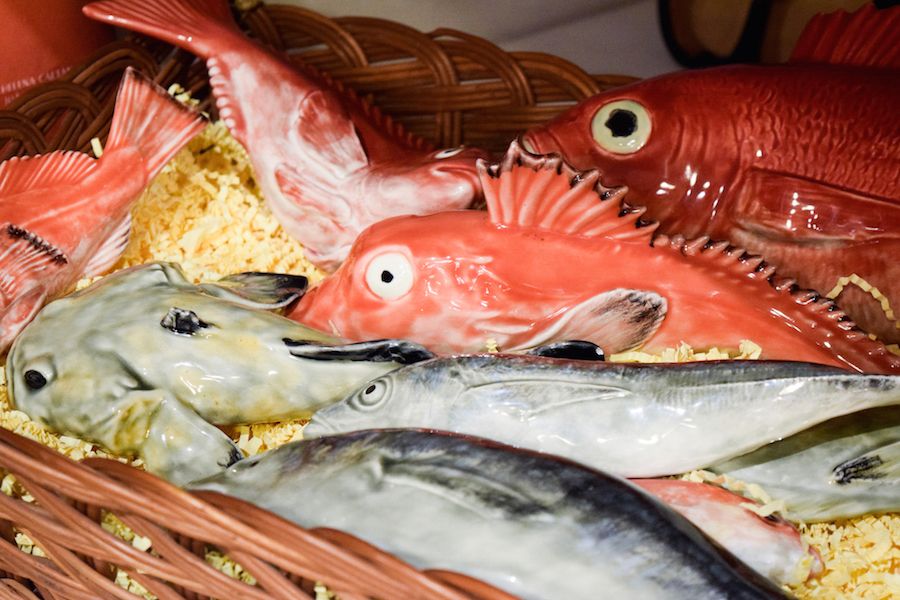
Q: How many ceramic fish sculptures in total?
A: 9